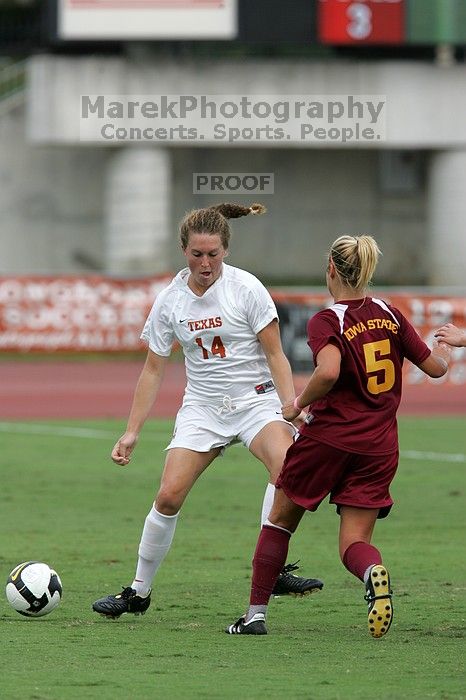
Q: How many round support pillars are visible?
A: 2